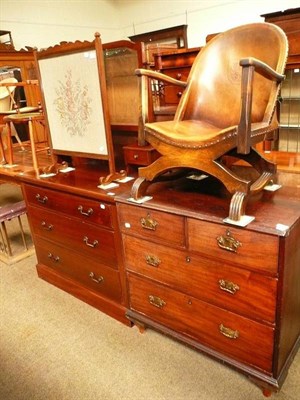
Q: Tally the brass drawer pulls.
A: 12